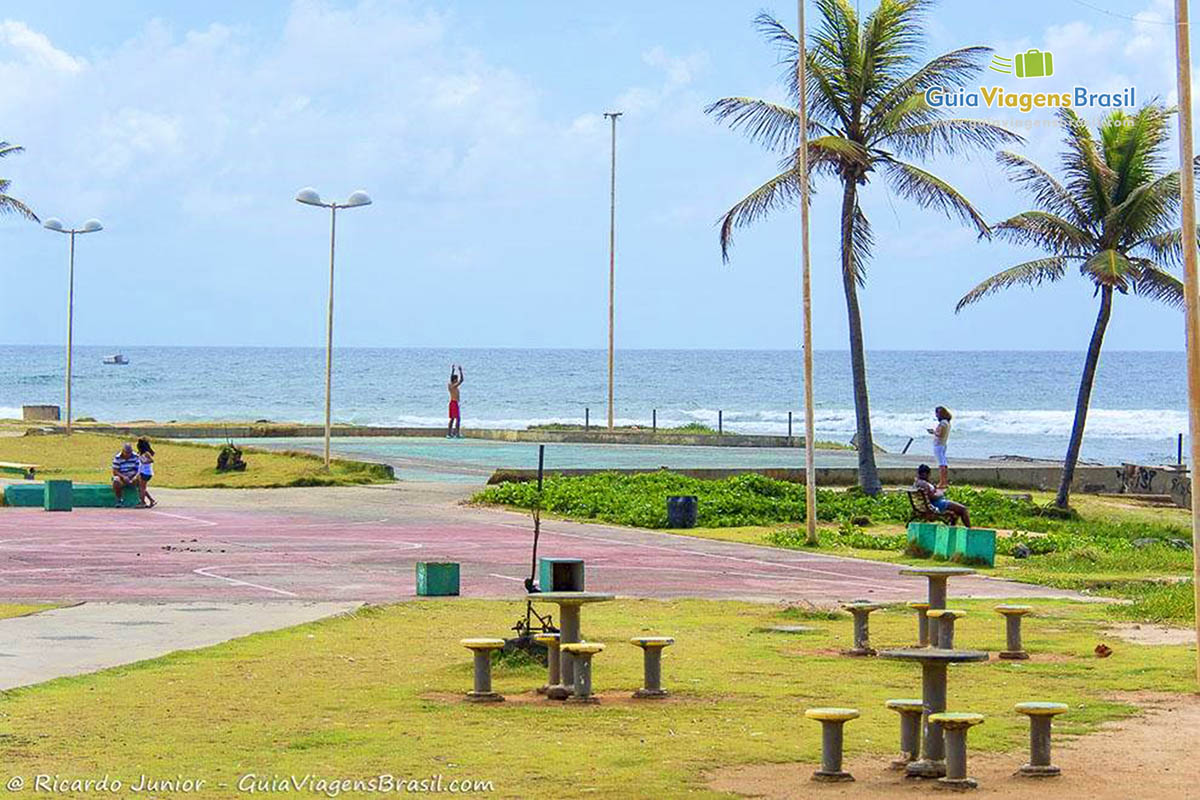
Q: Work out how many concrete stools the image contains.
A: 12